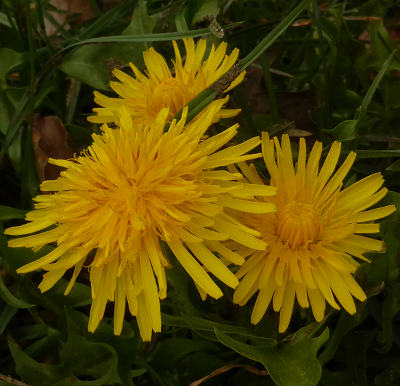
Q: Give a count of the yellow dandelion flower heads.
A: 3